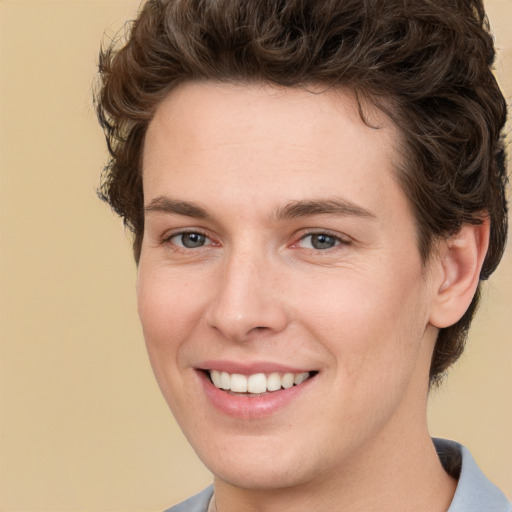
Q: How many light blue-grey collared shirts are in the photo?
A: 1